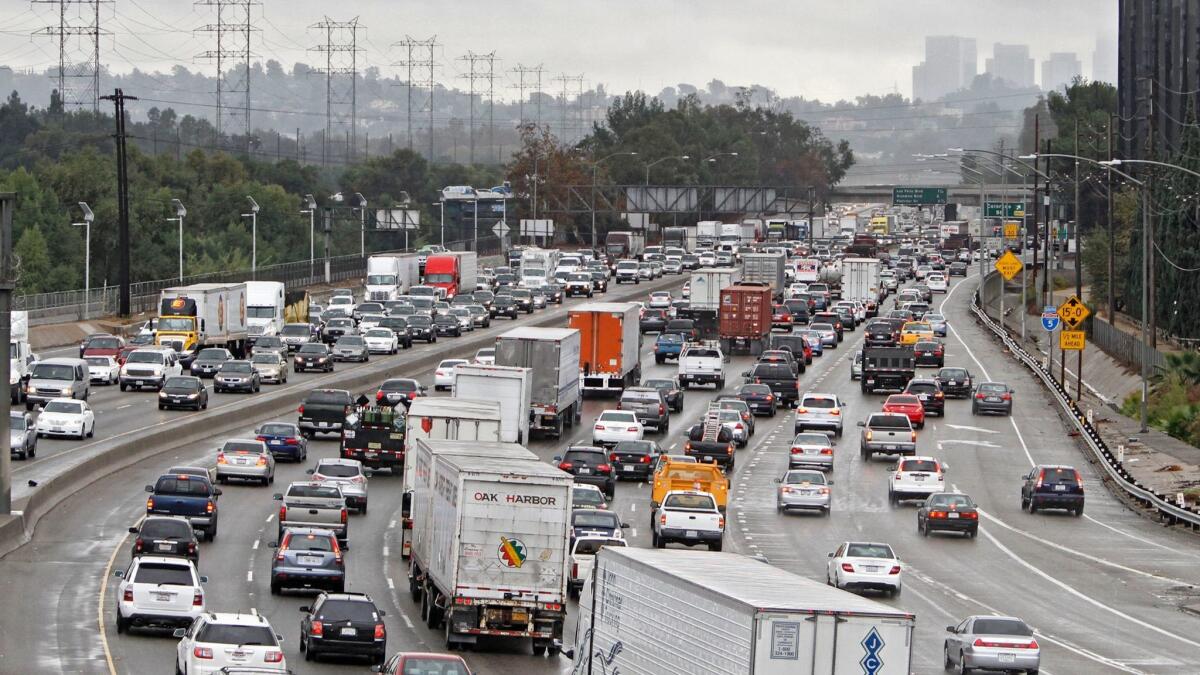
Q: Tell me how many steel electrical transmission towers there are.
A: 7